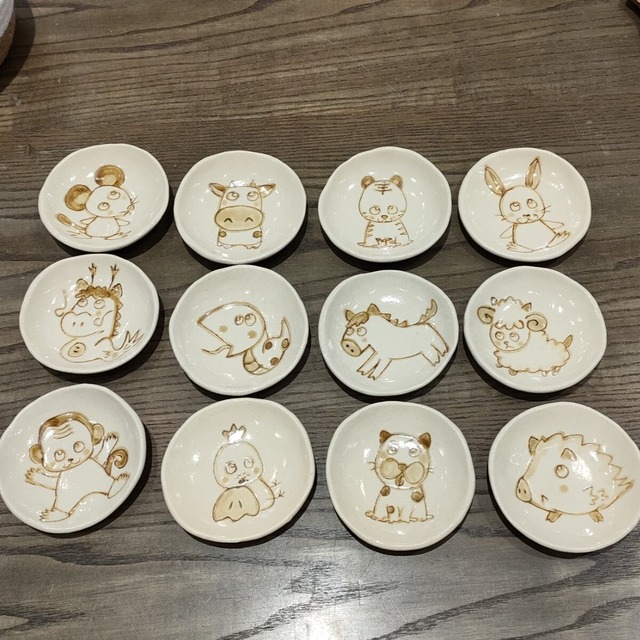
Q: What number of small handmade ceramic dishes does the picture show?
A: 12